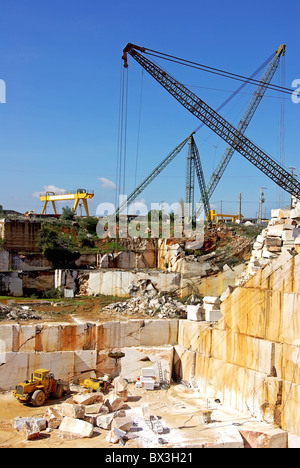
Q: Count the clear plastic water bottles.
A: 0